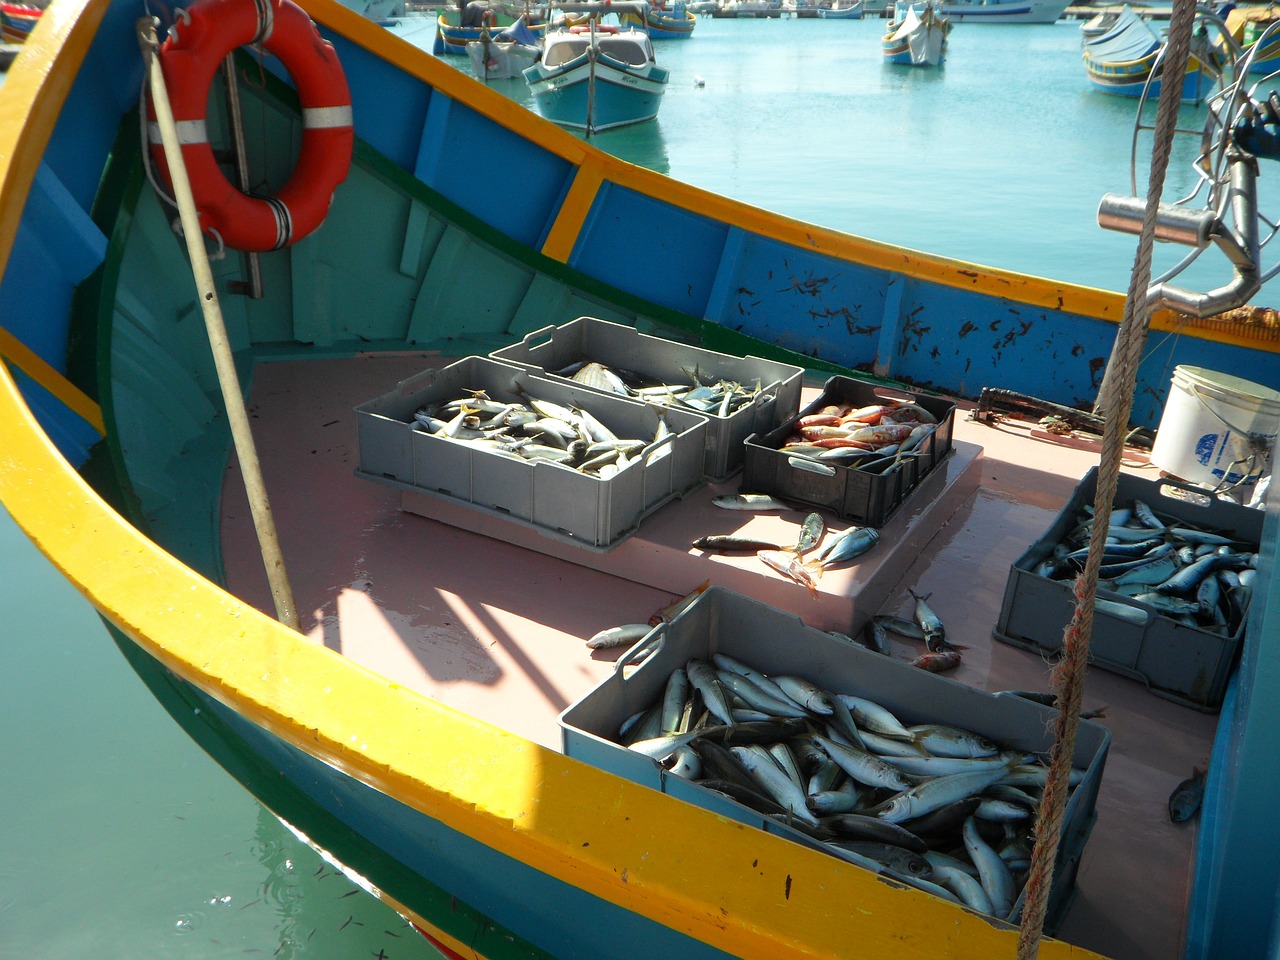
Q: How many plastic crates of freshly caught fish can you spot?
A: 5